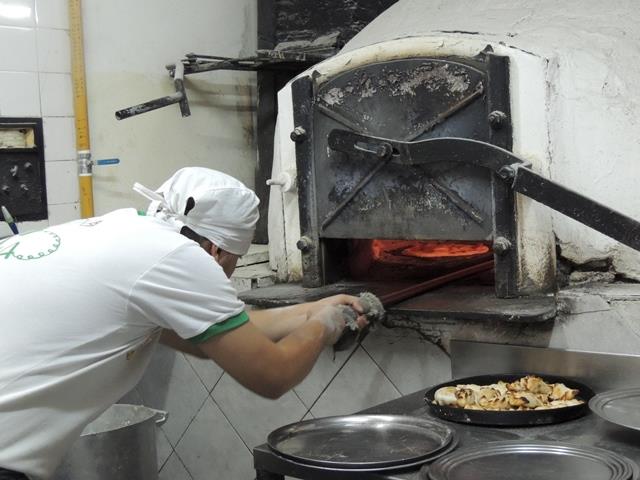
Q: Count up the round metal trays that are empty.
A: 3